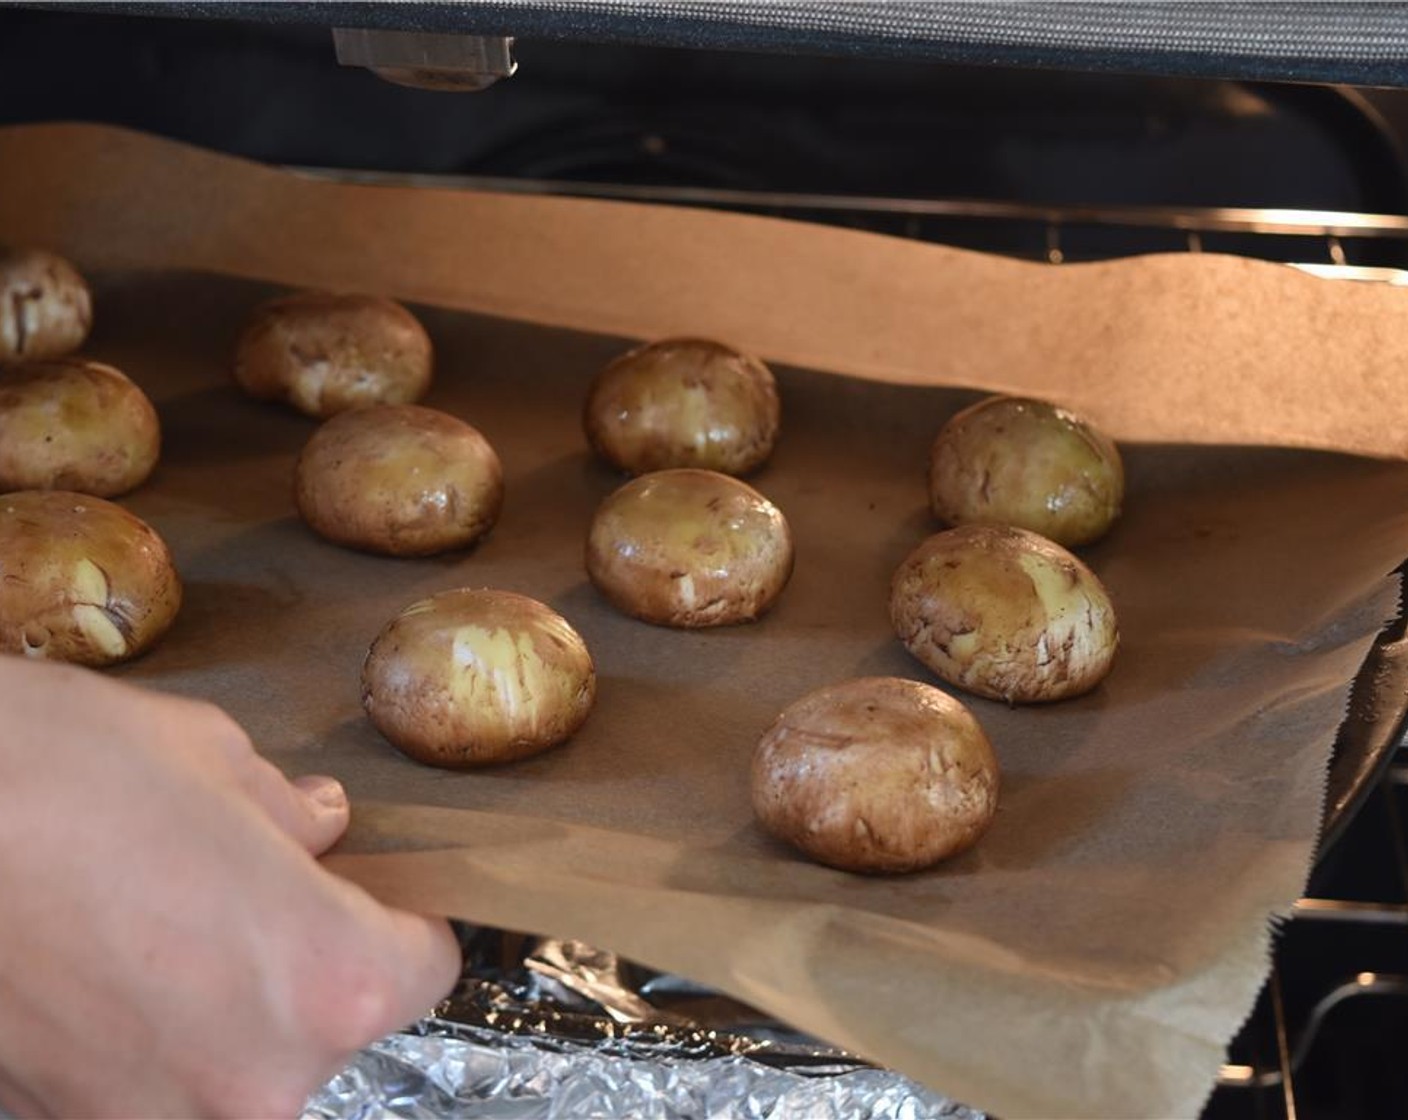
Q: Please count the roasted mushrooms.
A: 11